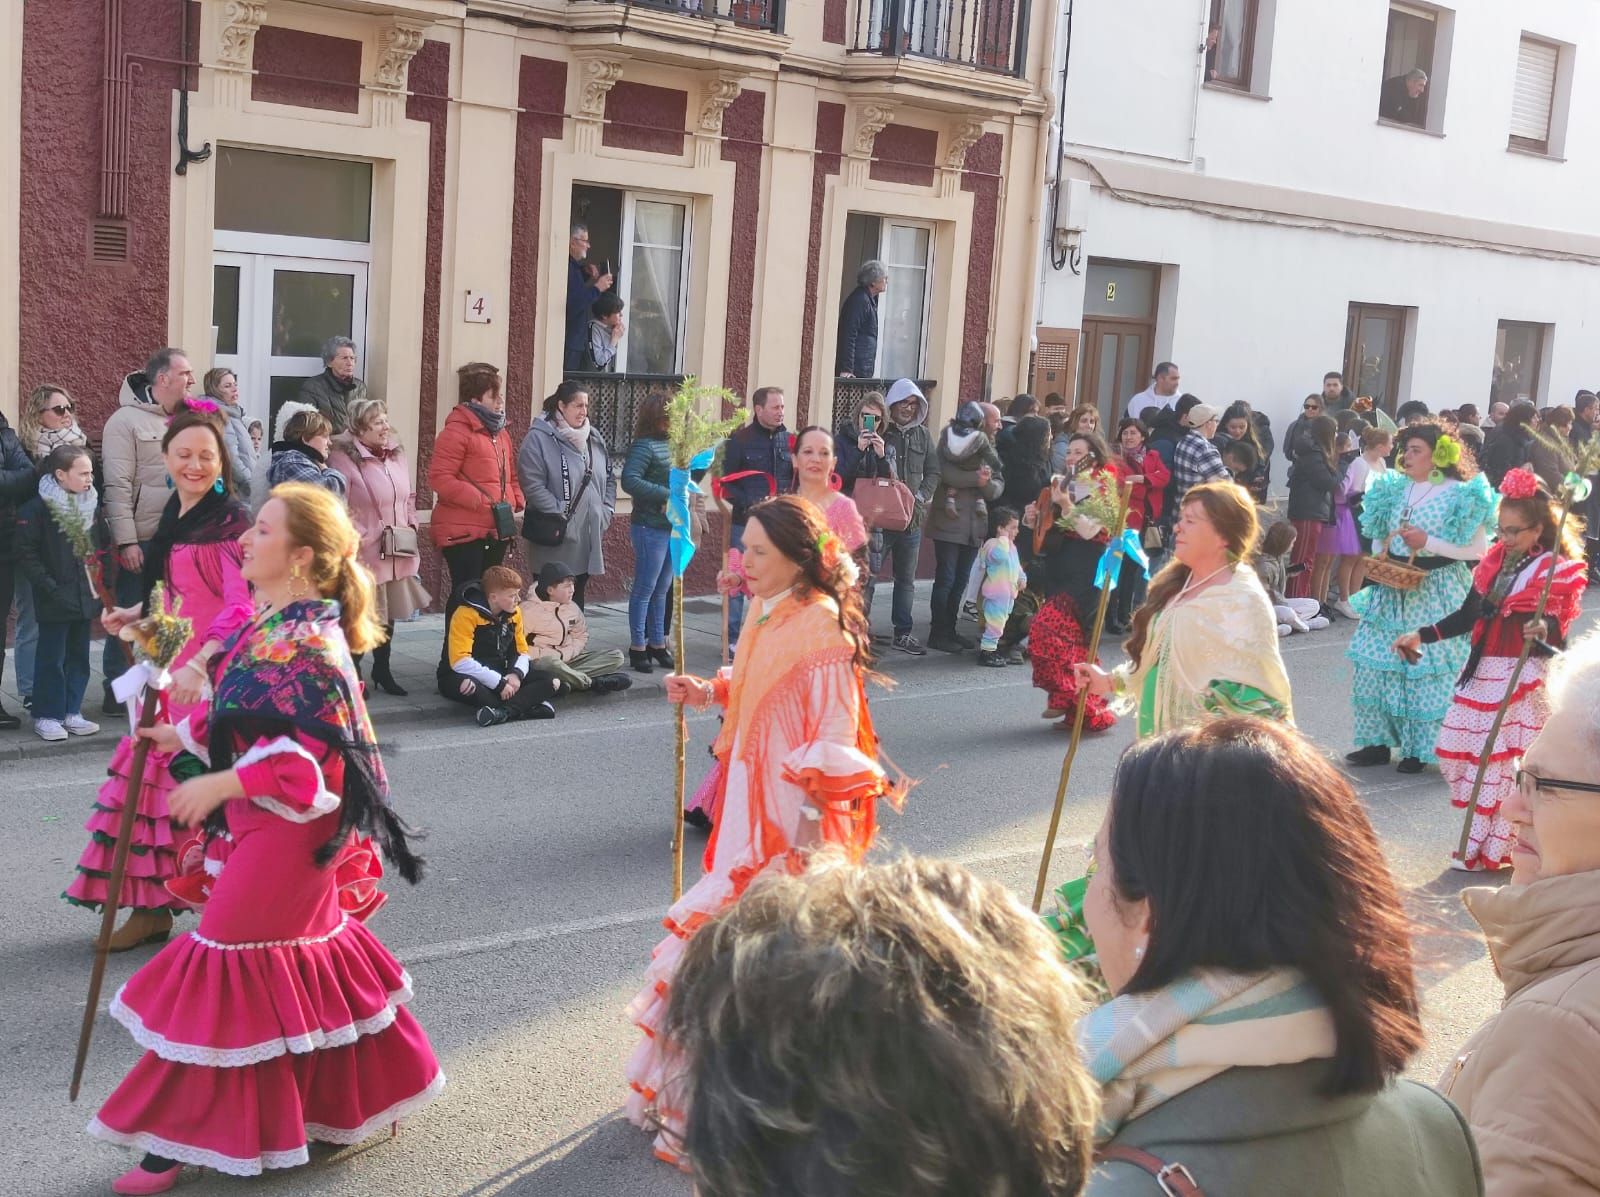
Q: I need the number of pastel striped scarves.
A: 1